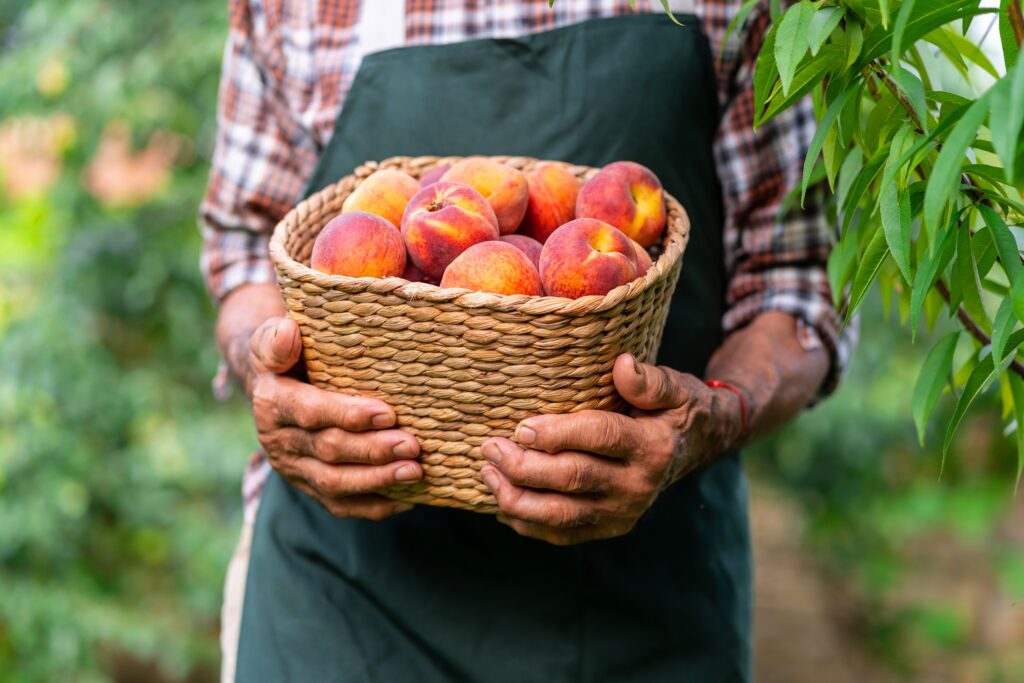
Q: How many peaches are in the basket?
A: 11